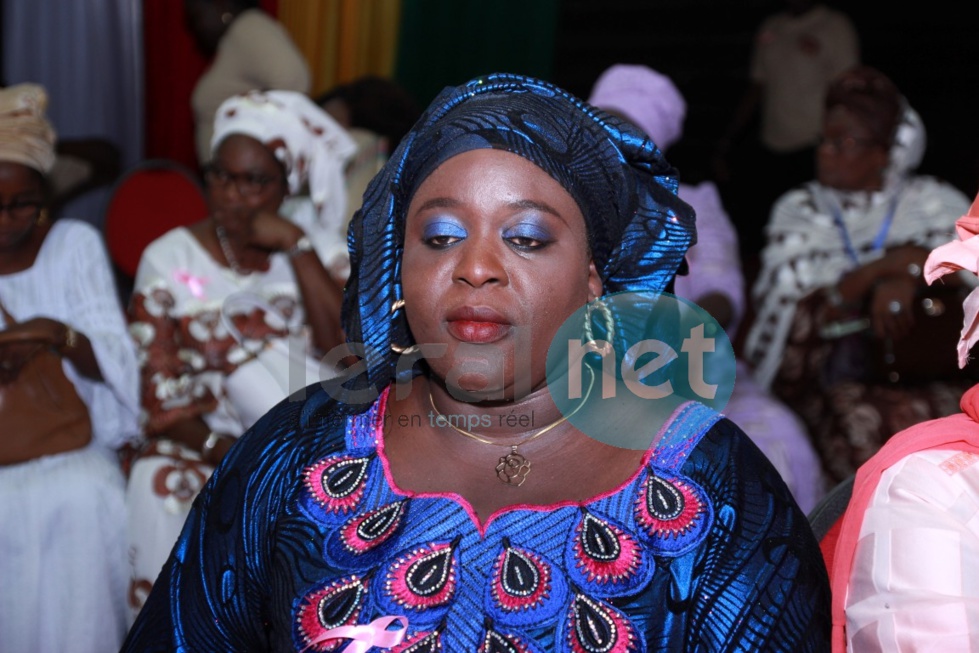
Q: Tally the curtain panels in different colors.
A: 4